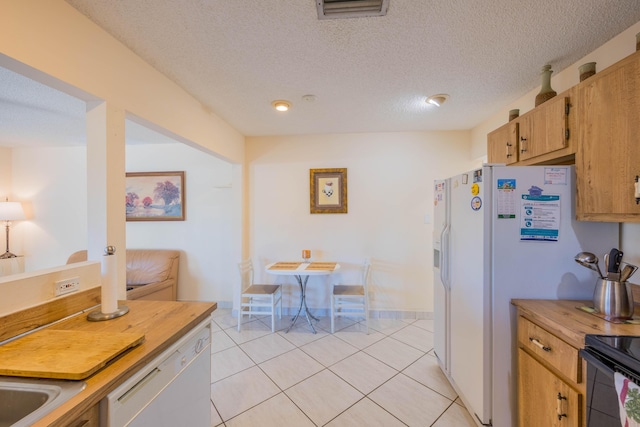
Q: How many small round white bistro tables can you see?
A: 1